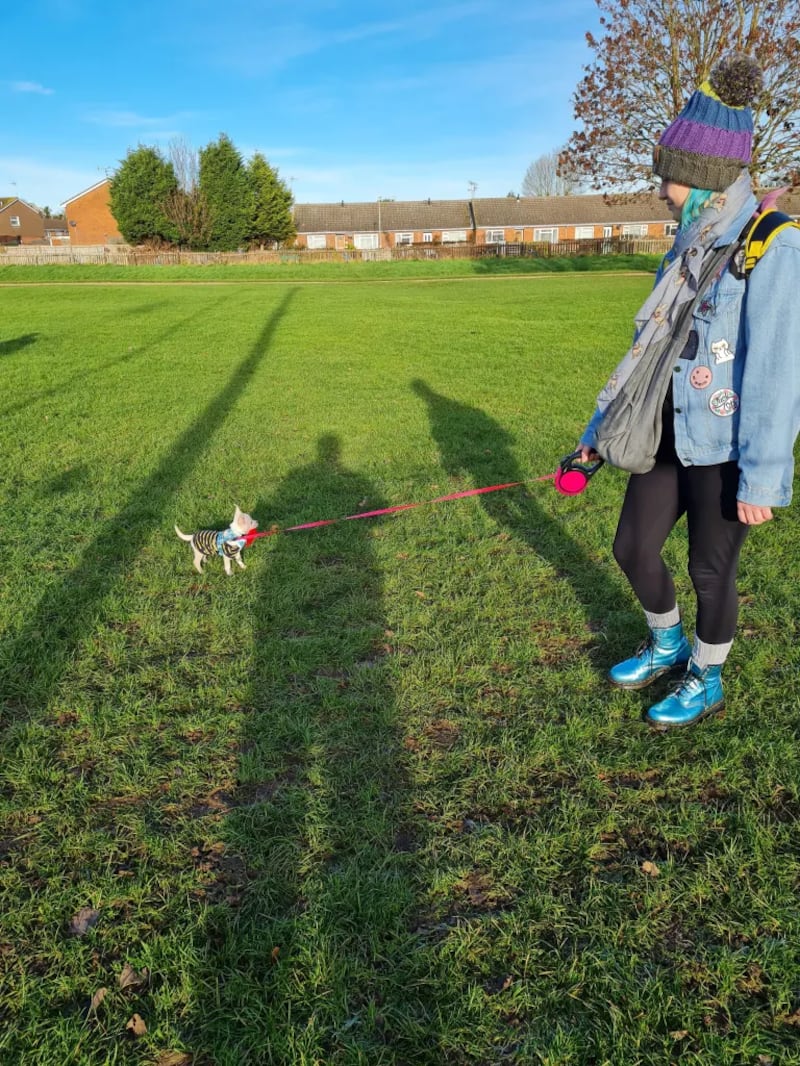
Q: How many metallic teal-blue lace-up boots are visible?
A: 2